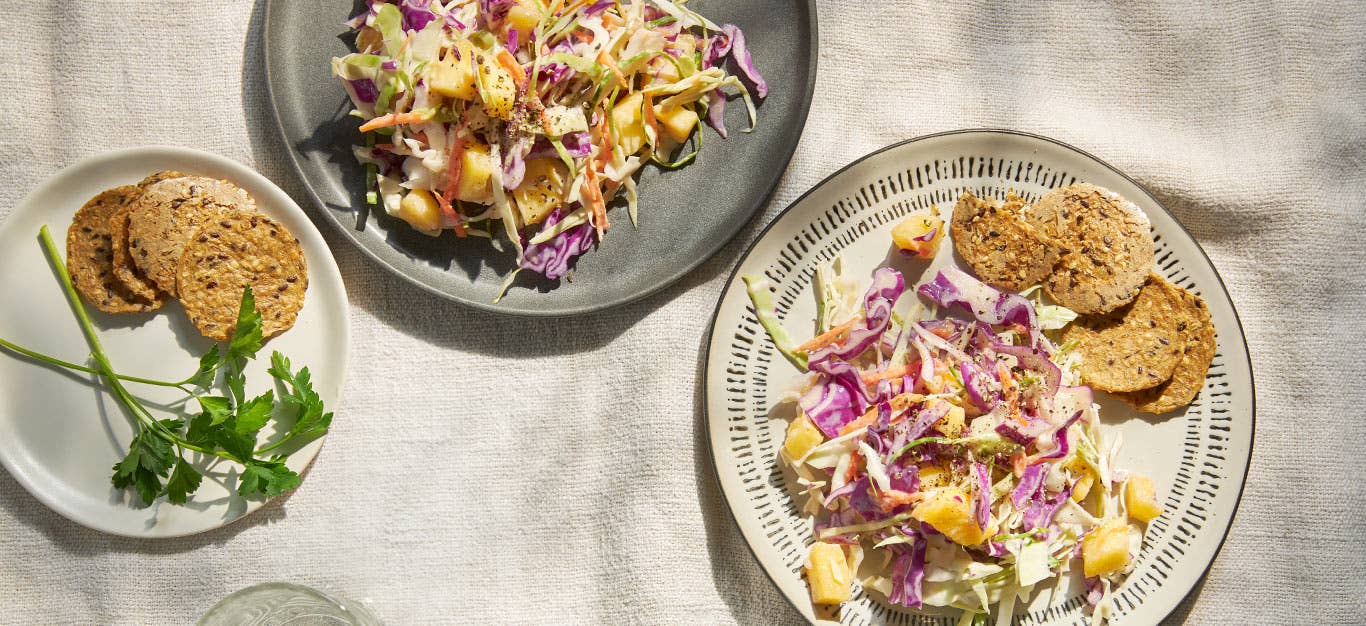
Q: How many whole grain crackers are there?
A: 8